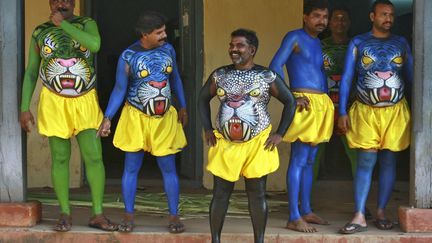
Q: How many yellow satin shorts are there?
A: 5